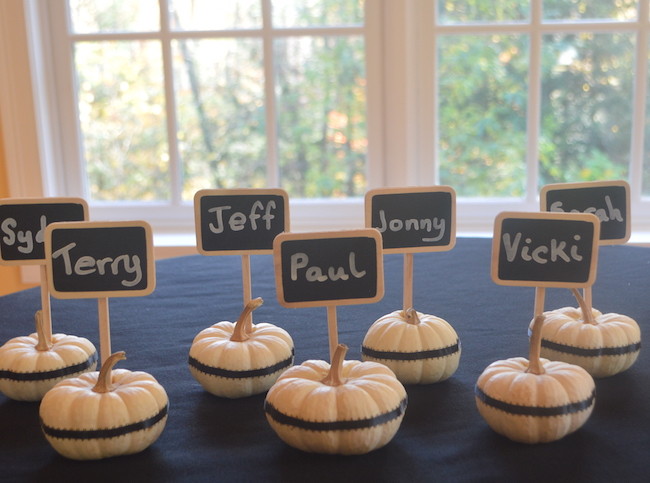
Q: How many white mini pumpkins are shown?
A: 7